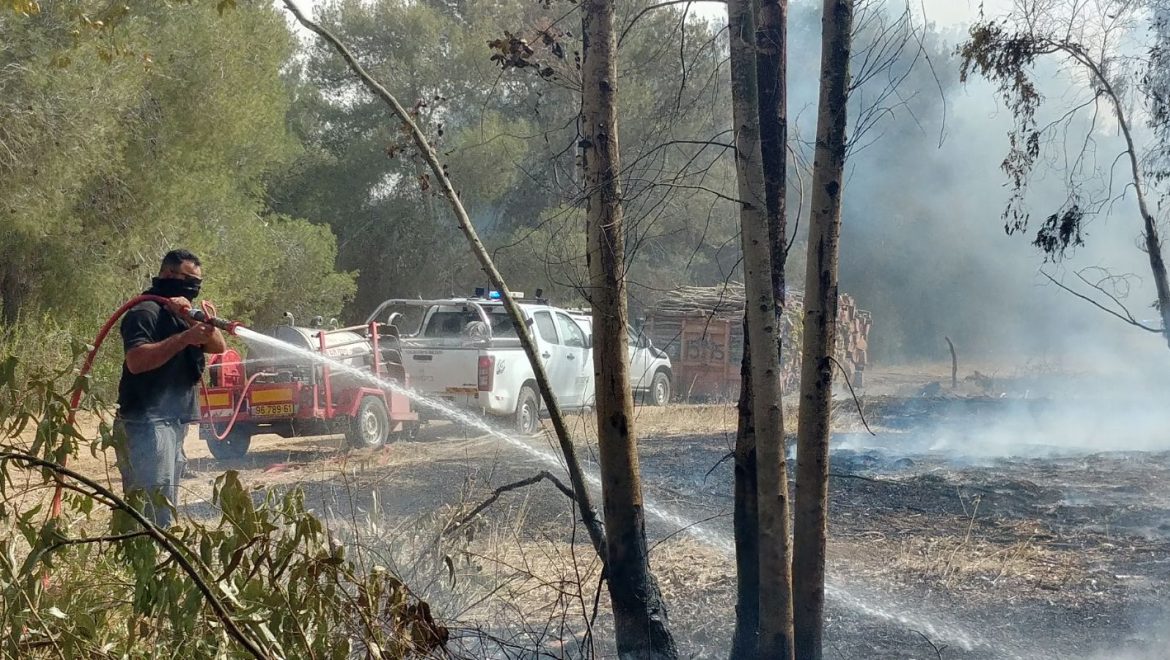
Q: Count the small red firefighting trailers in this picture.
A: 1